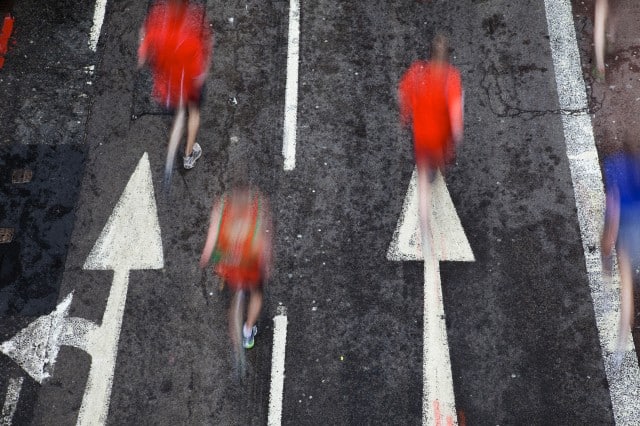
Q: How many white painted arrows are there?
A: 3